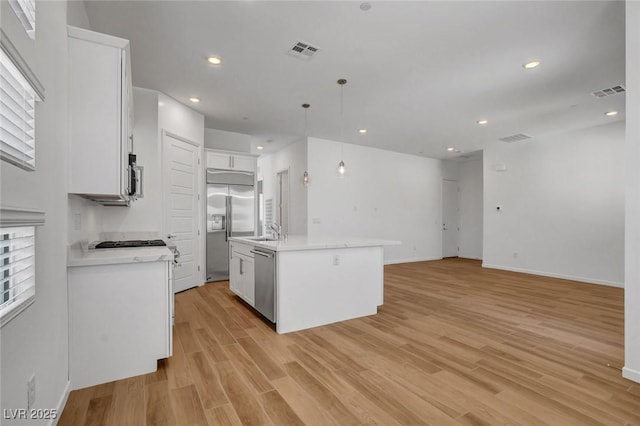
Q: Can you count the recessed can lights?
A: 8